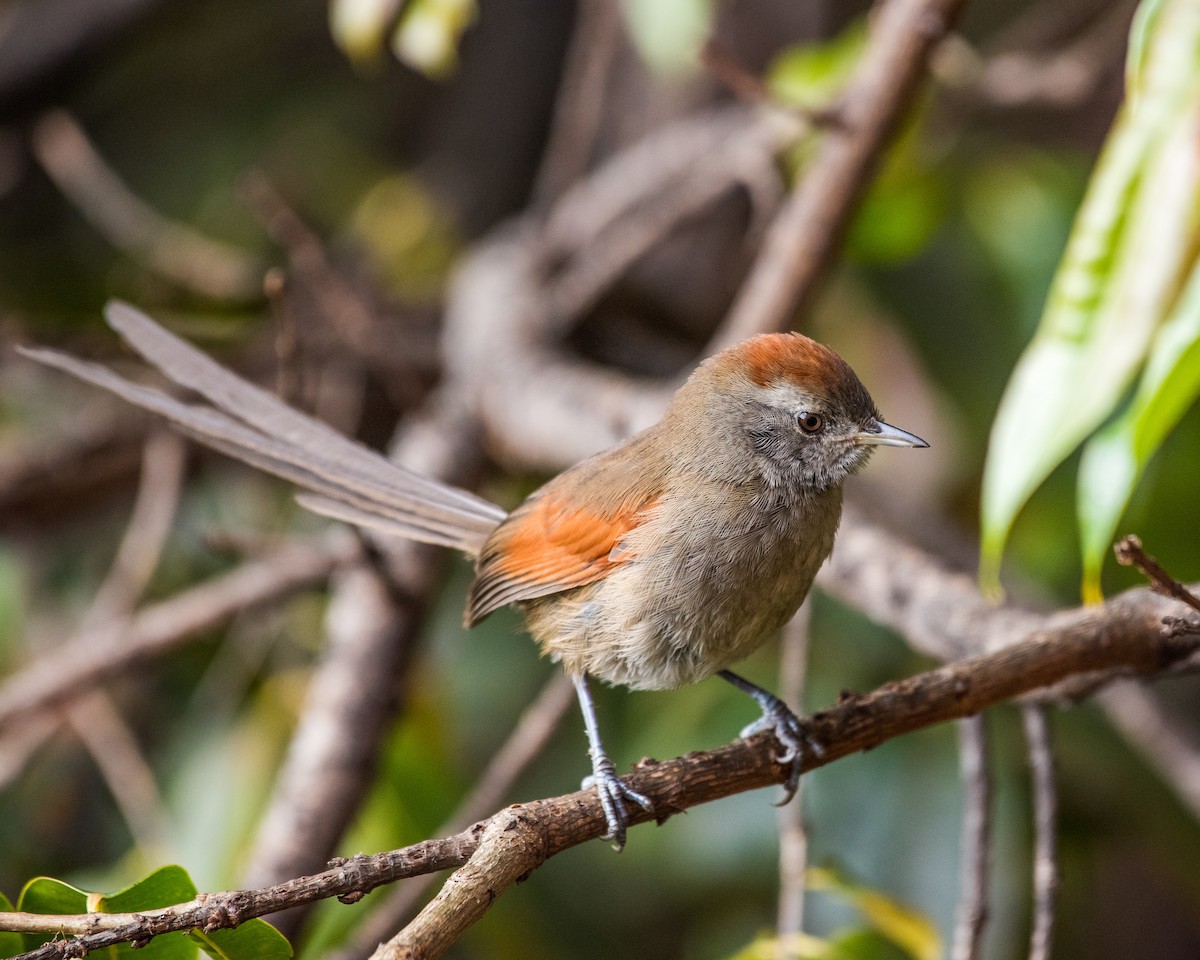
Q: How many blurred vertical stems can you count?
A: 3